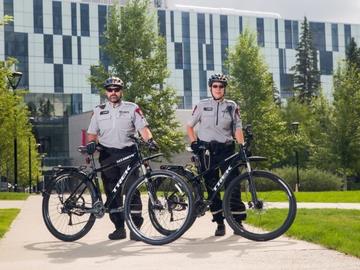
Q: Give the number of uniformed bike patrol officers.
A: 2